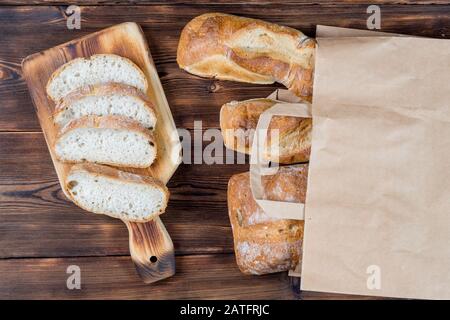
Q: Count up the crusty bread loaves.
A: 3